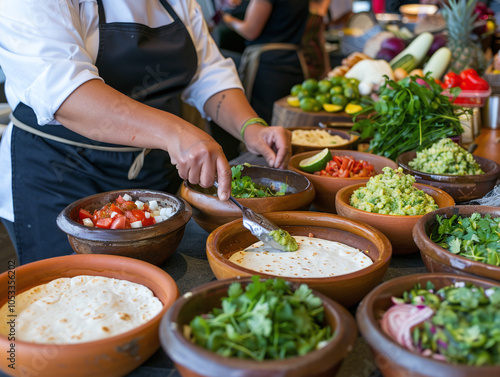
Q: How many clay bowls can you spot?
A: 11